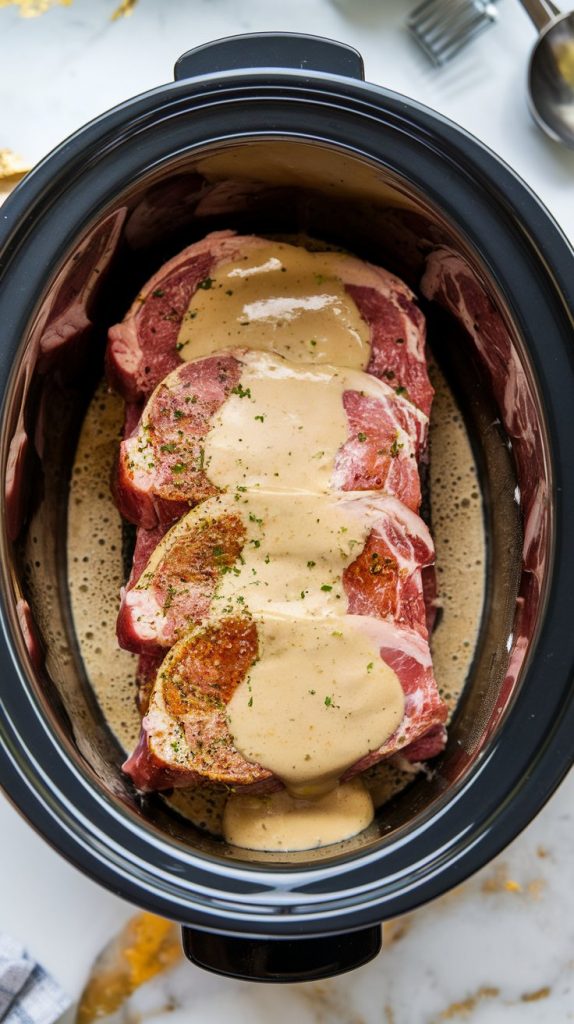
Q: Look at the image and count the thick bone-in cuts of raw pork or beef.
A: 4